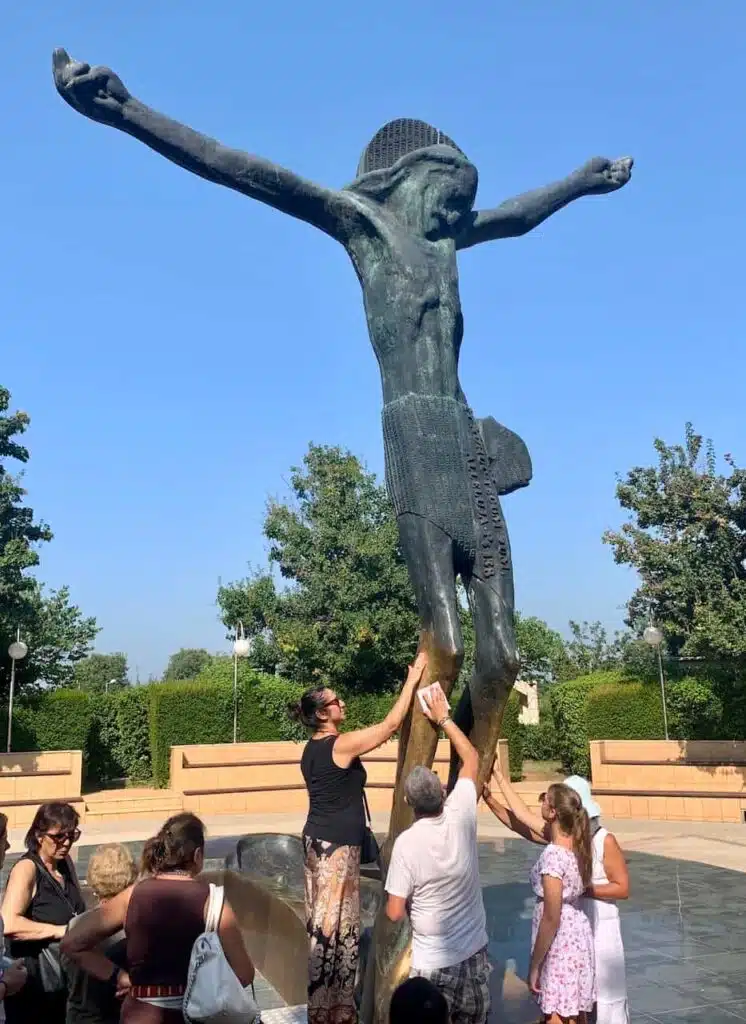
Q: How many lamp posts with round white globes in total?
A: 3